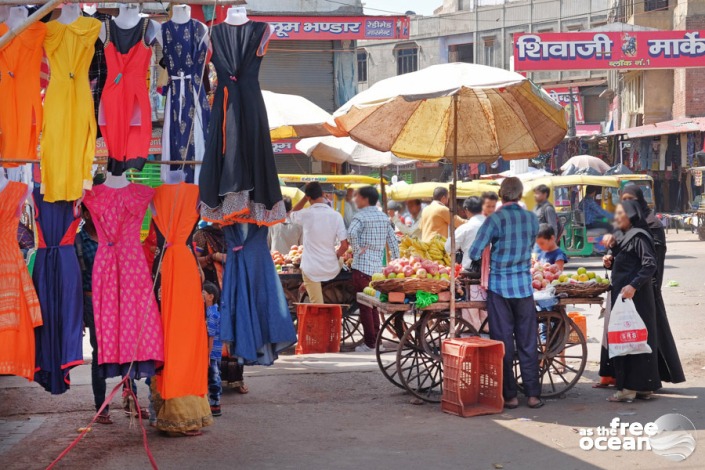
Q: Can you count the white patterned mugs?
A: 0